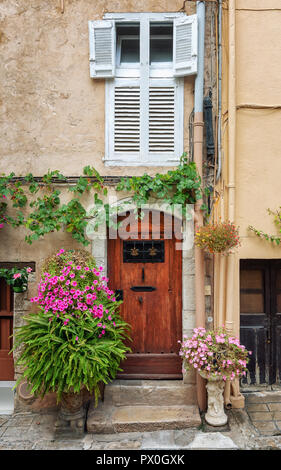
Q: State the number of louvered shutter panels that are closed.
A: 2